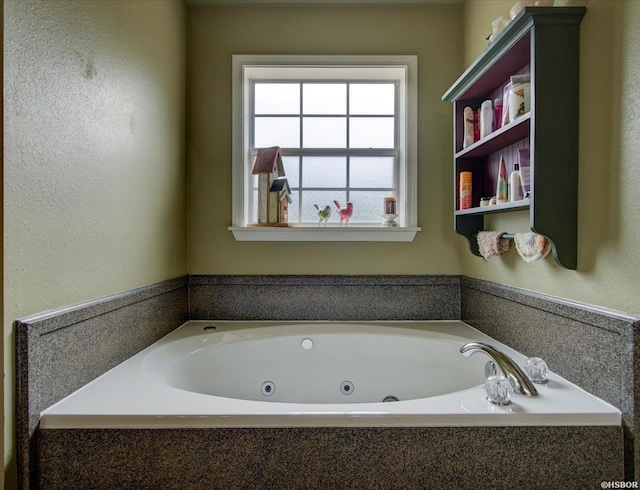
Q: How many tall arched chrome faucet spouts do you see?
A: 1